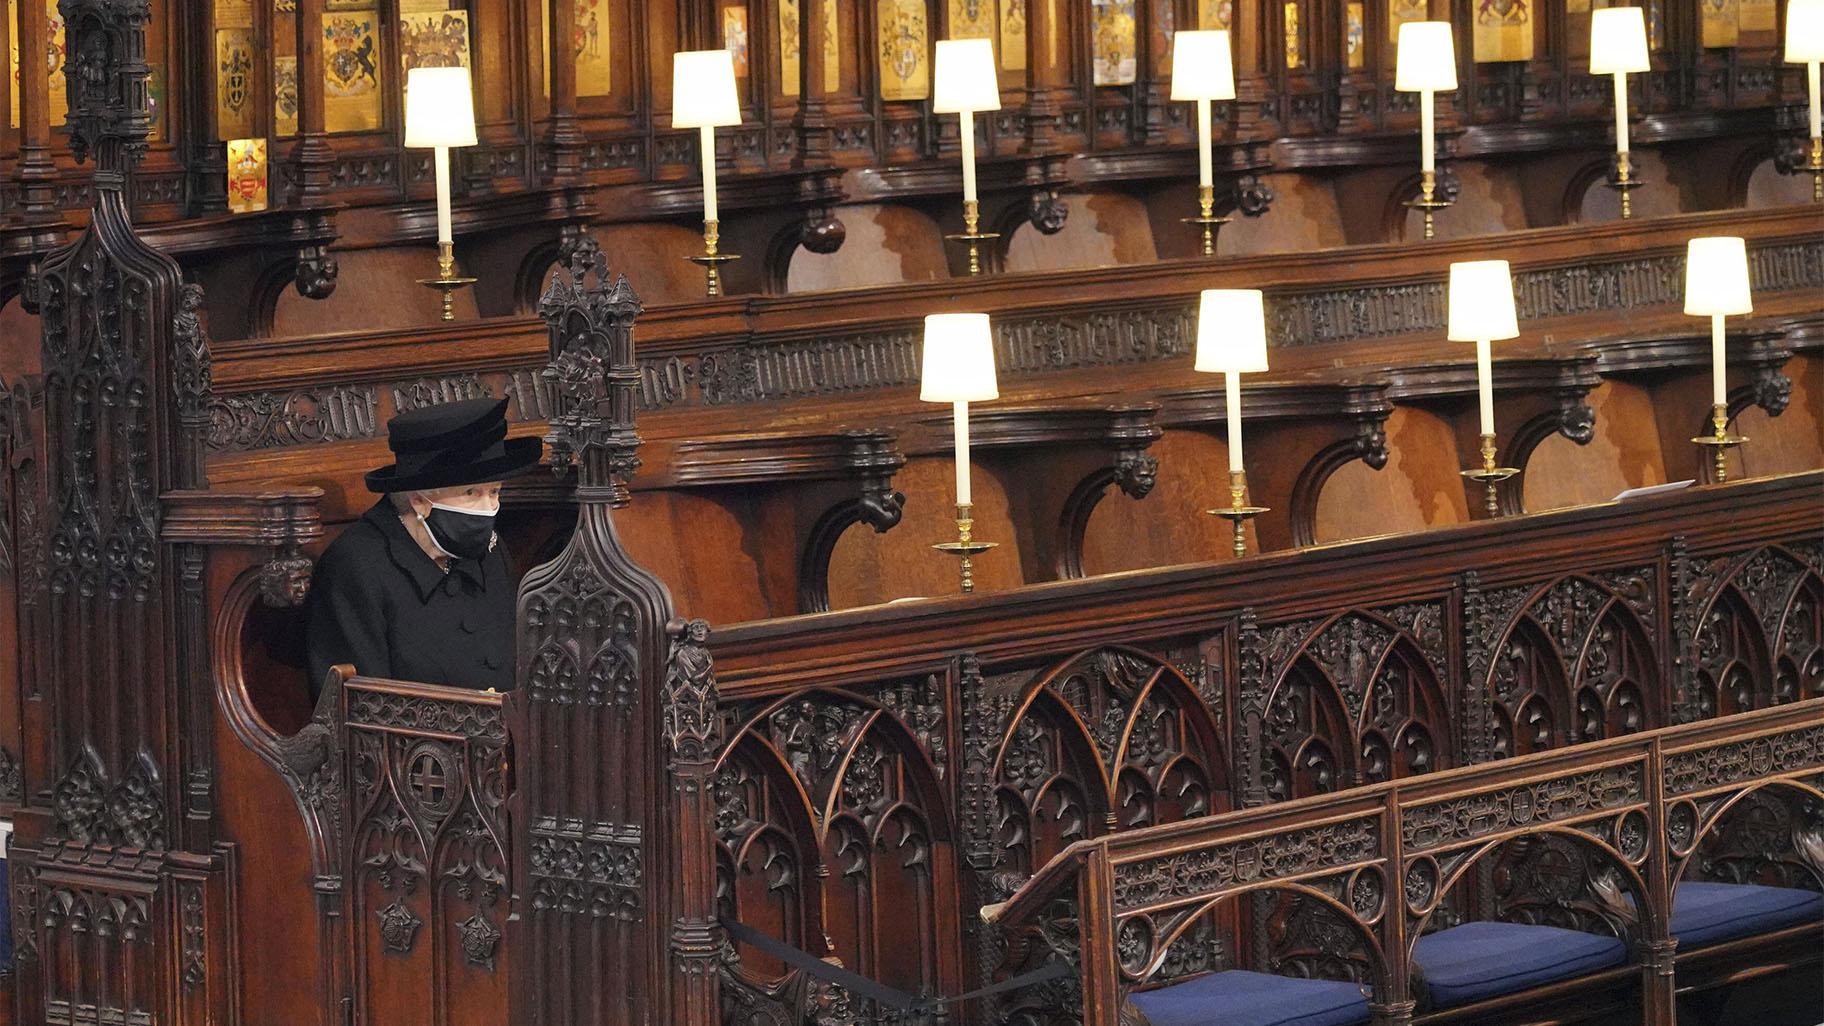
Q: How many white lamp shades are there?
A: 11